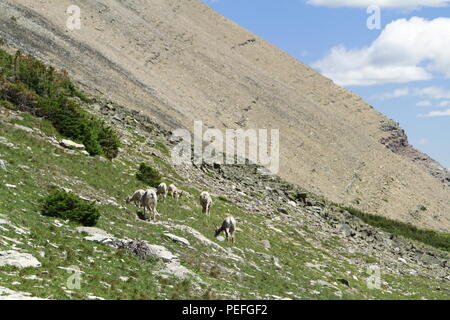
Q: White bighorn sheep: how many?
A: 6